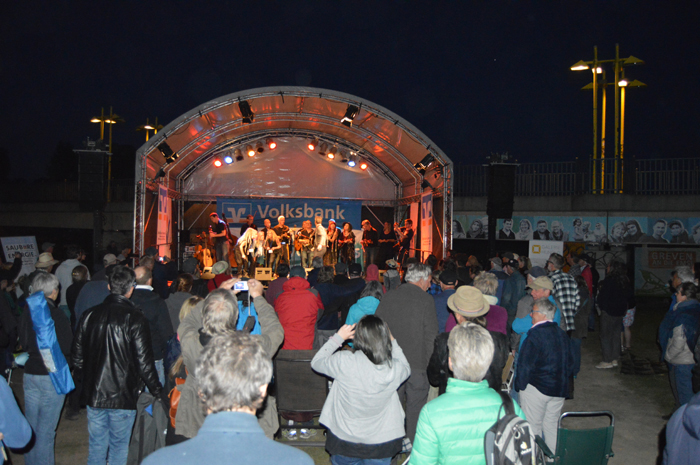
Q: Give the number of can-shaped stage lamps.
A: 12